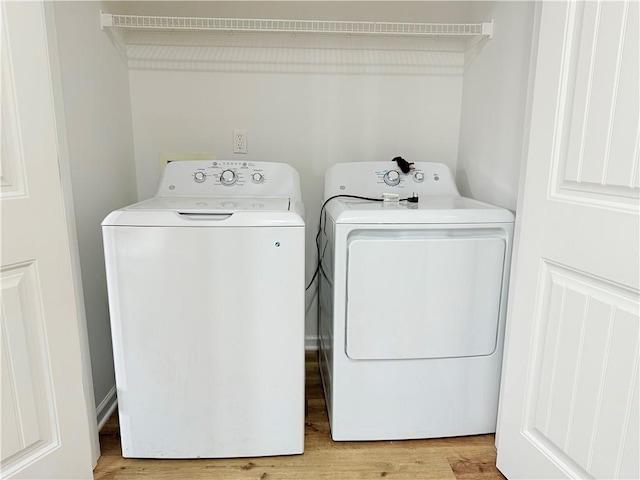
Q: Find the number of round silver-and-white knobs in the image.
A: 5